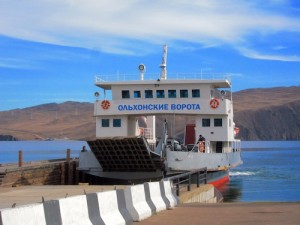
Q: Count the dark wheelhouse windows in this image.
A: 7